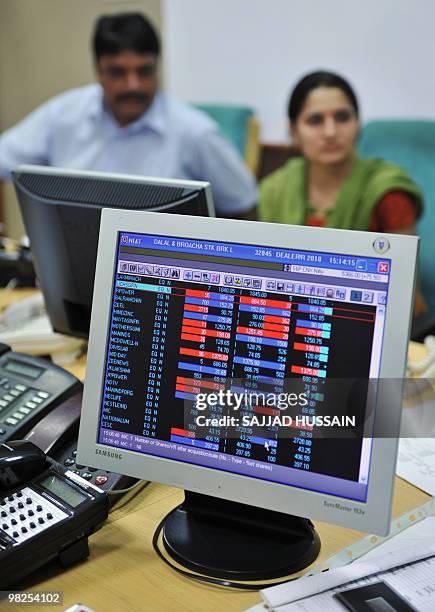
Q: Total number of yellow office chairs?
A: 0